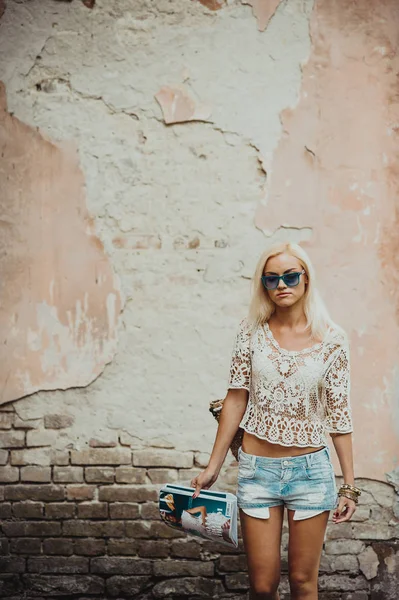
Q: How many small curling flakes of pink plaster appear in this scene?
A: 1